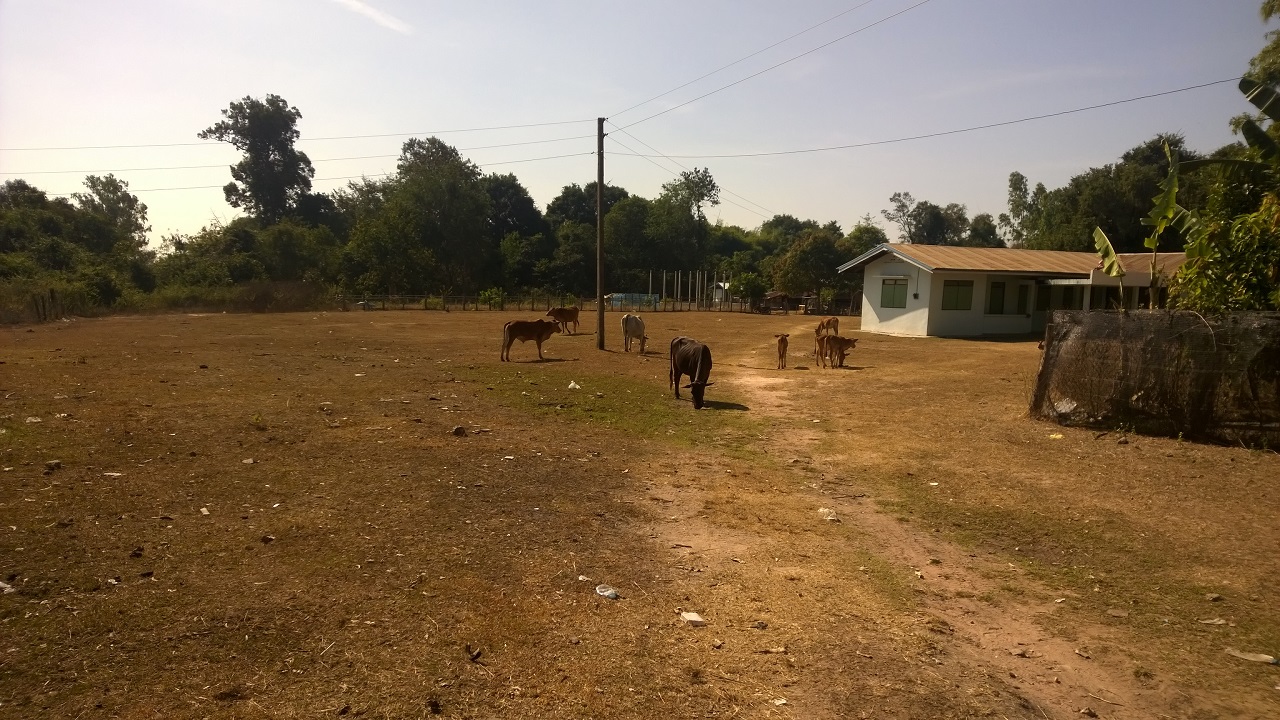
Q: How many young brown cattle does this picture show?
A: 4